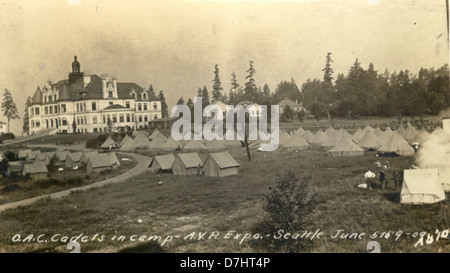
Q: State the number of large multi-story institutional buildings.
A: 1